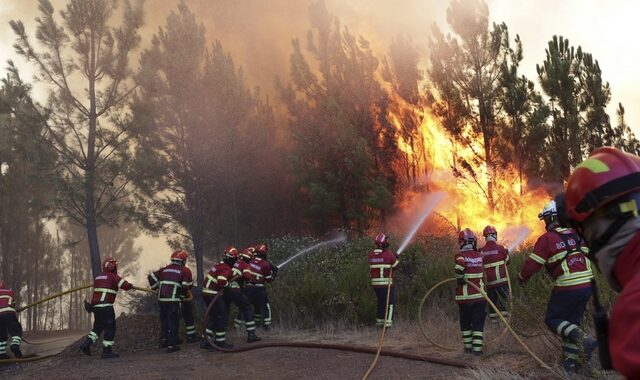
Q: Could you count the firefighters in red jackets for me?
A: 11